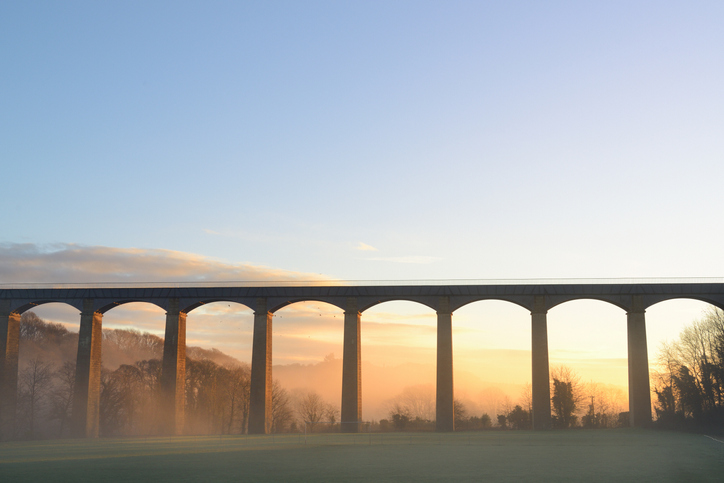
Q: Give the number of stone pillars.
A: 8